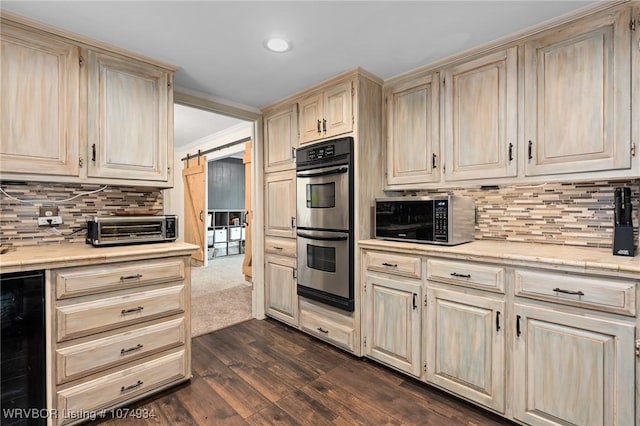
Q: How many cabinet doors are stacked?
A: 3